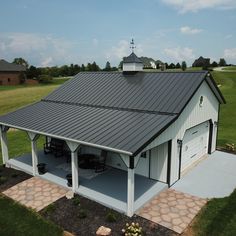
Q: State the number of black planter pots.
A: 2